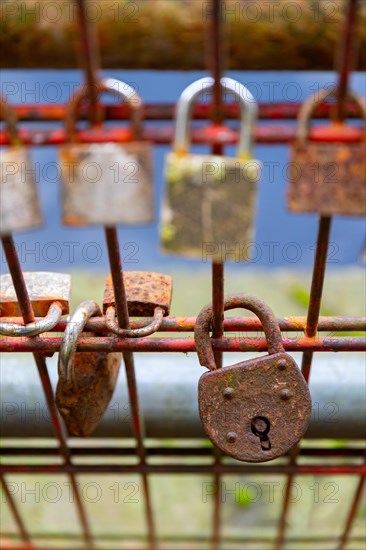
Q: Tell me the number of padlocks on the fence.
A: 8